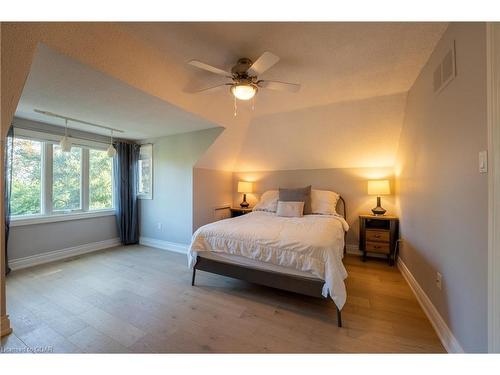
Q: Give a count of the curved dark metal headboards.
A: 1